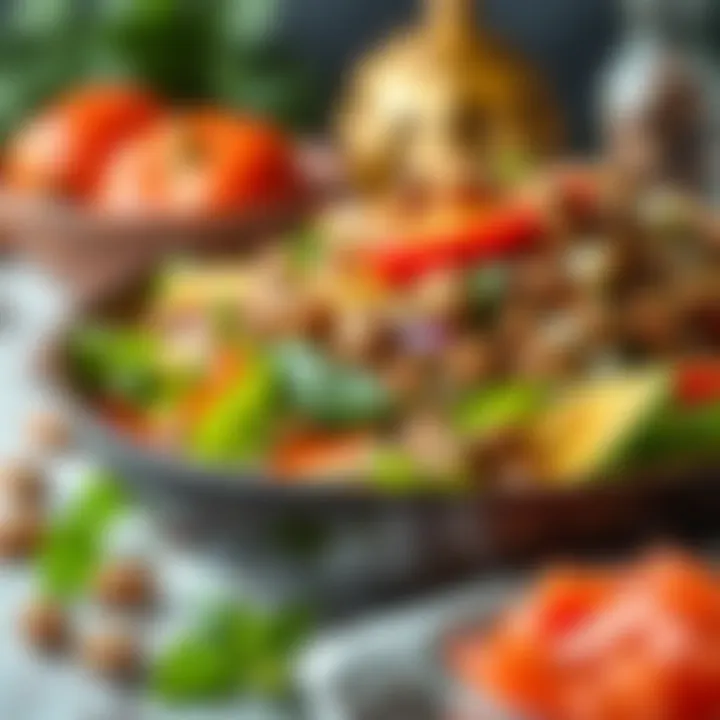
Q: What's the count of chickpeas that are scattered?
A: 6